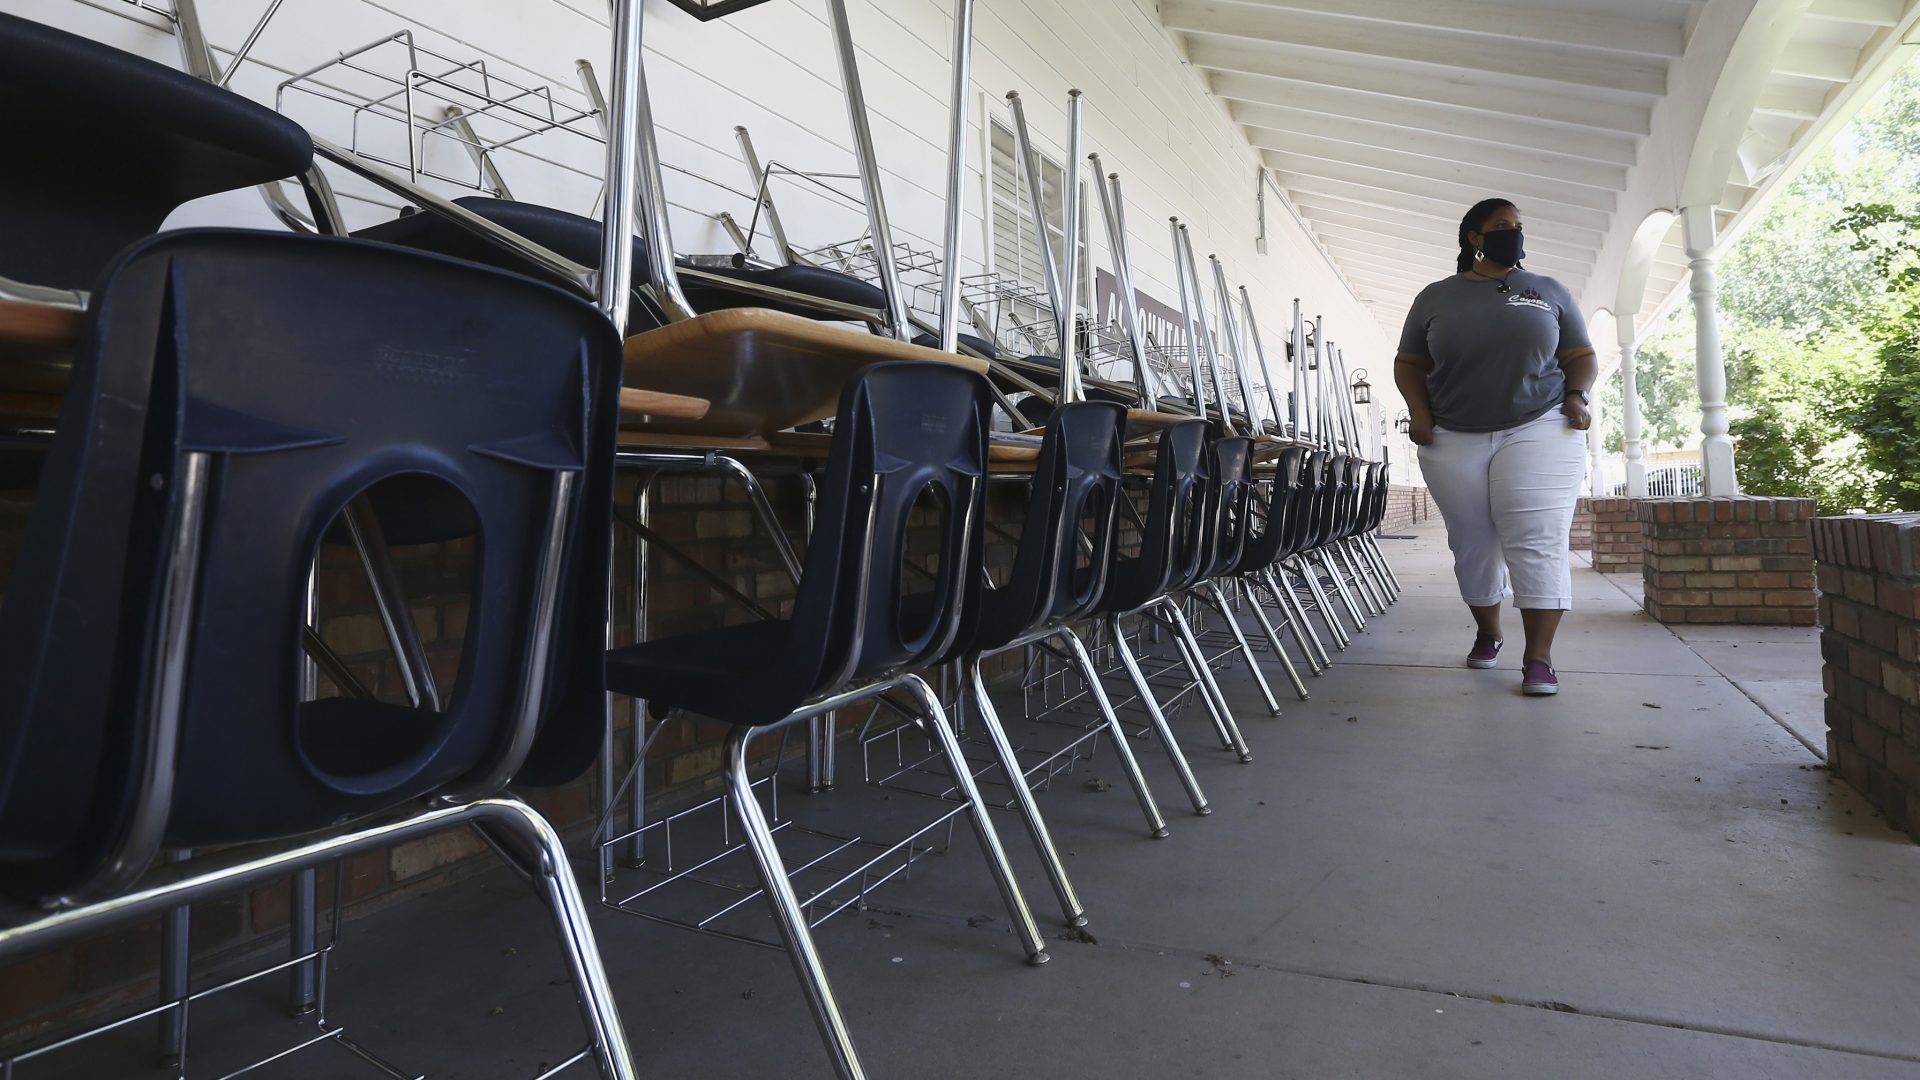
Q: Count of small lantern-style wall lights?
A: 3